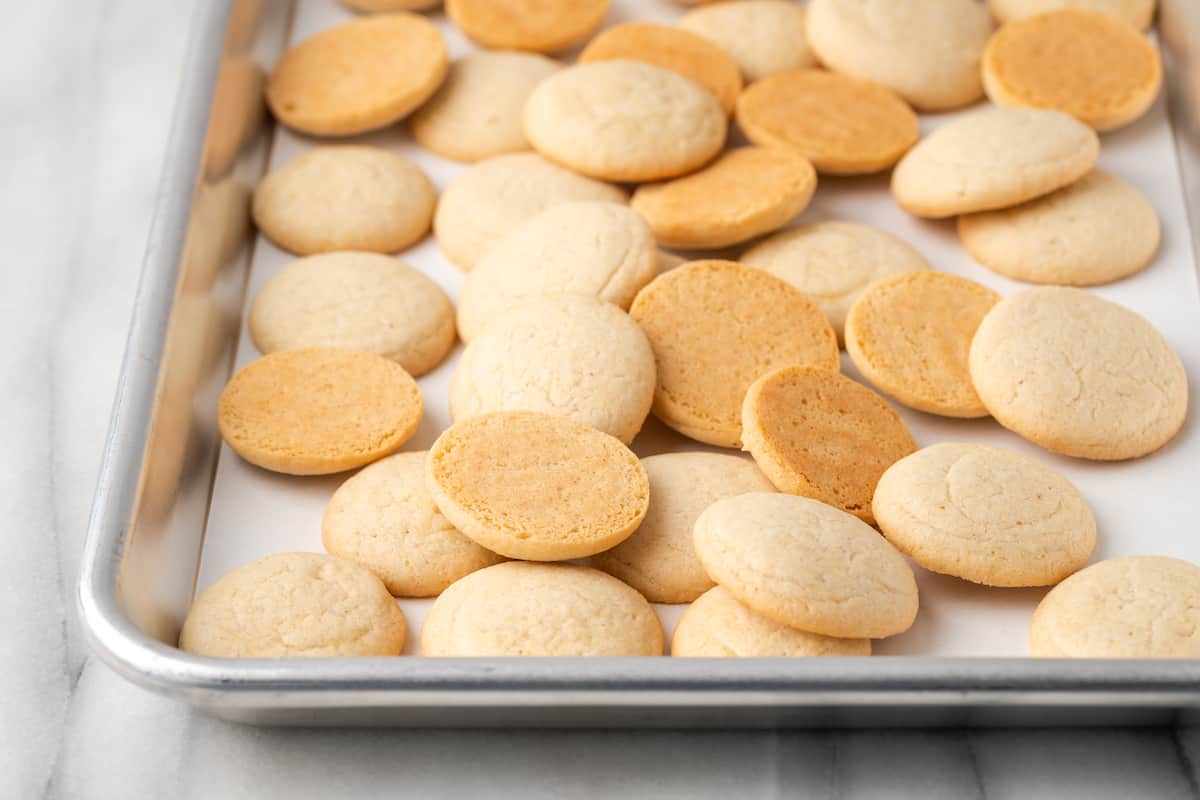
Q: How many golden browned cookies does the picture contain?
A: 11